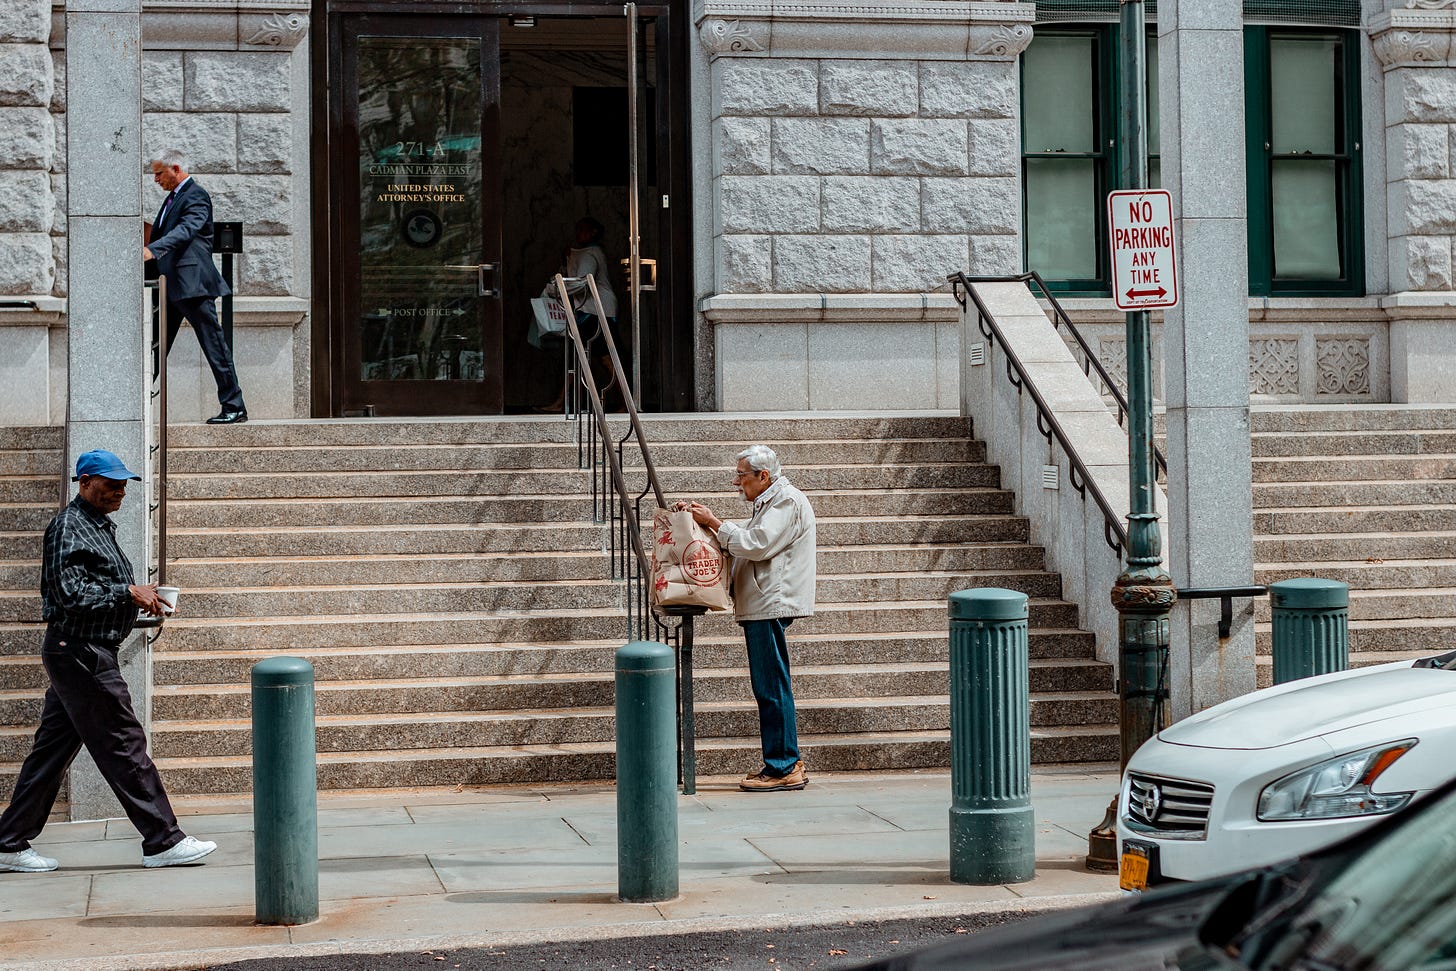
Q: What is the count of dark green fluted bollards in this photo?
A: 2